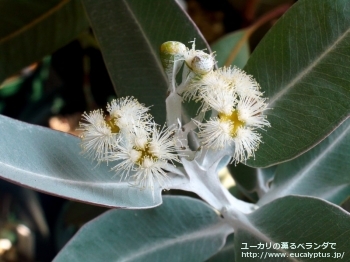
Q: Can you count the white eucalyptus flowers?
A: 4